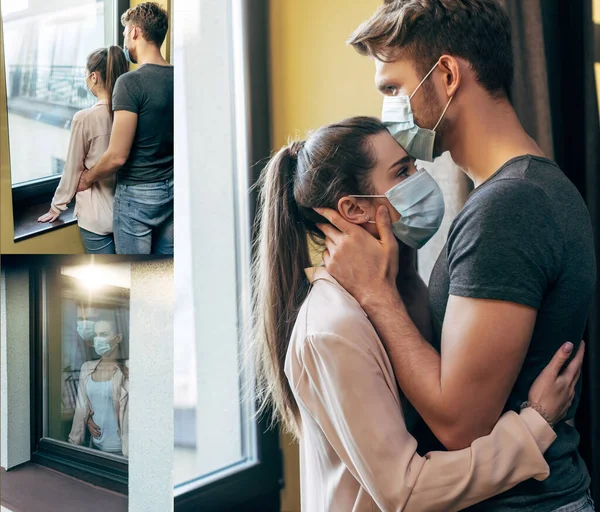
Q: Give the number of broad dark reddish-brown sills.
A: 1